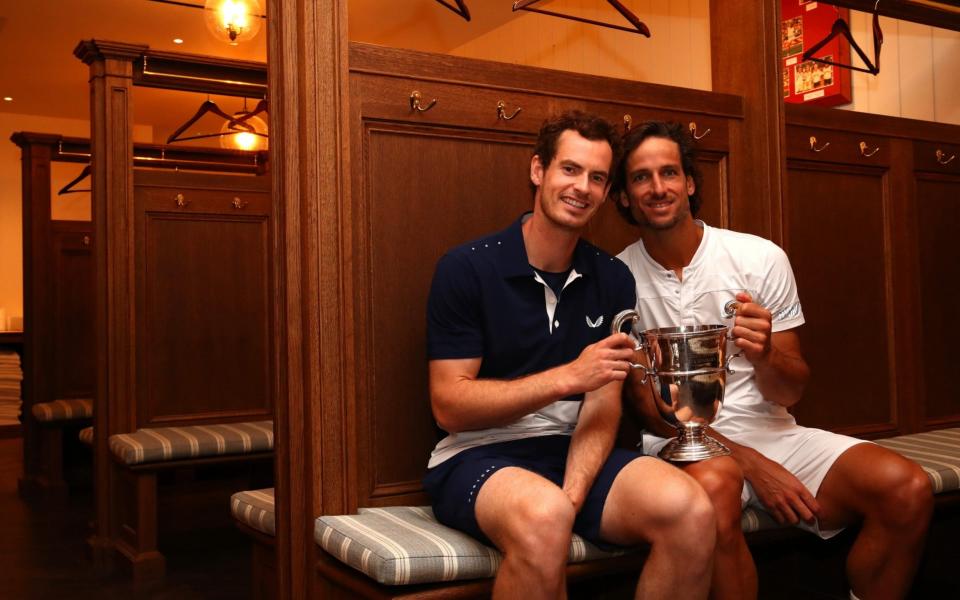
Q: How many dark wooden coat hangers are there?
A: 7